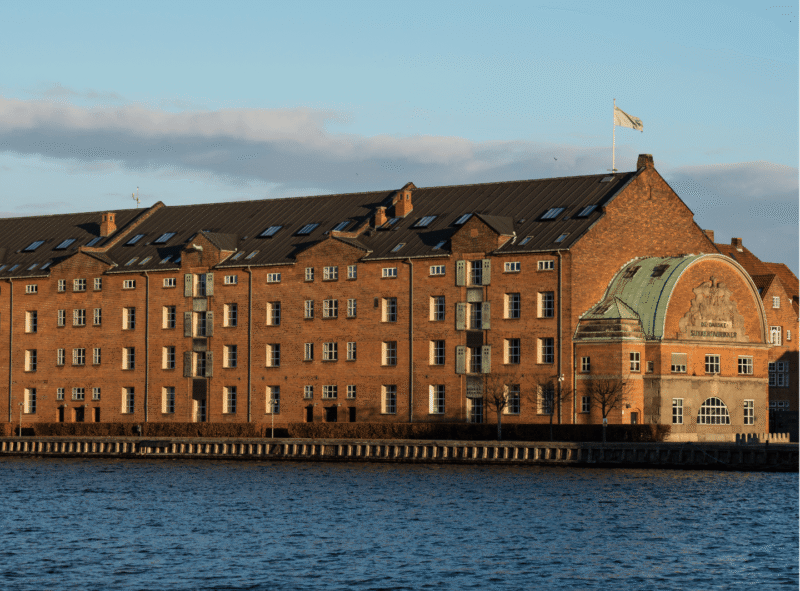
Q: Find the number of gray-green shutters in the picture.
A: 12